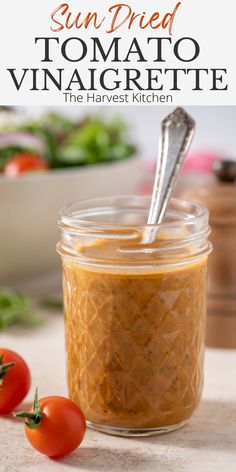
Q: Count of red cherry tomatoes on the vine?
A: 2